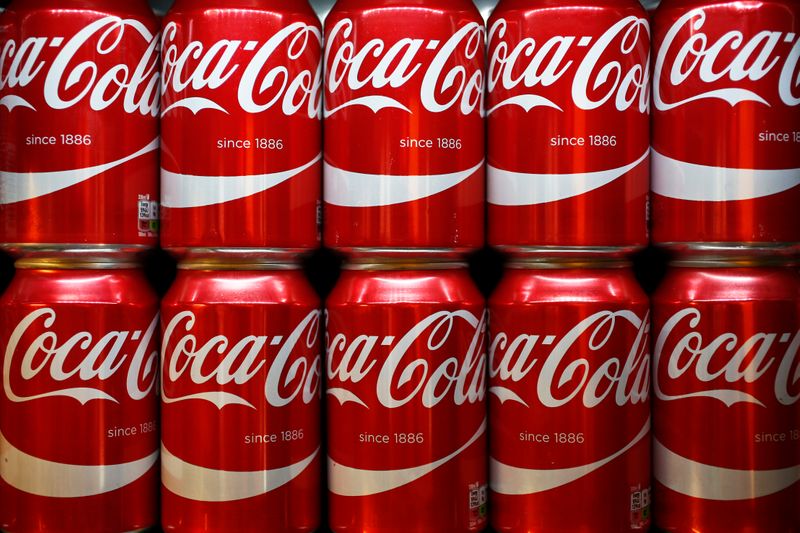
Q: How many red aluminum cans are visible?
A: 10